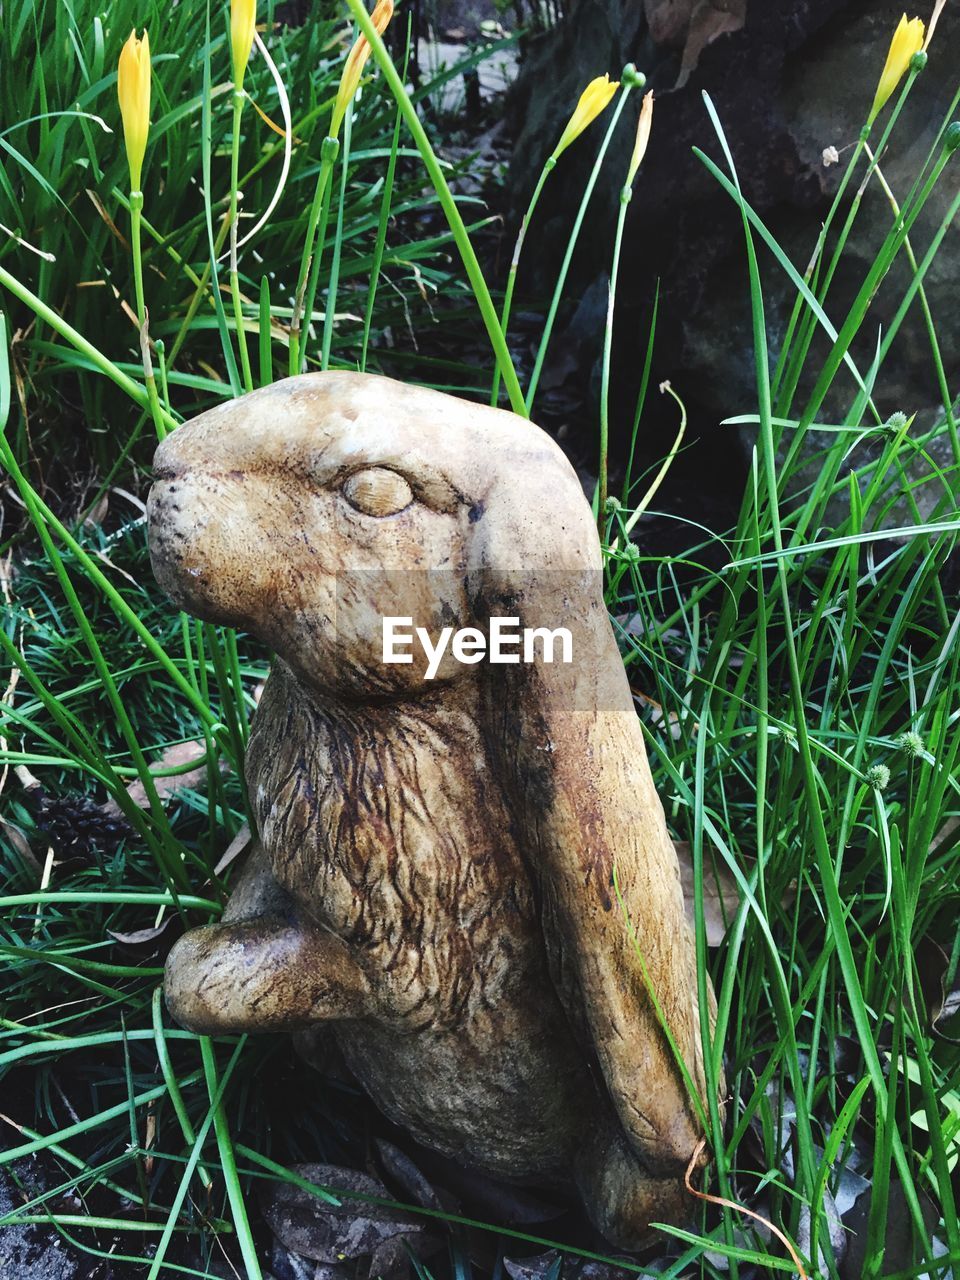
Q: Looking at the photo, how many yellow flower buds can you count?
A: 6